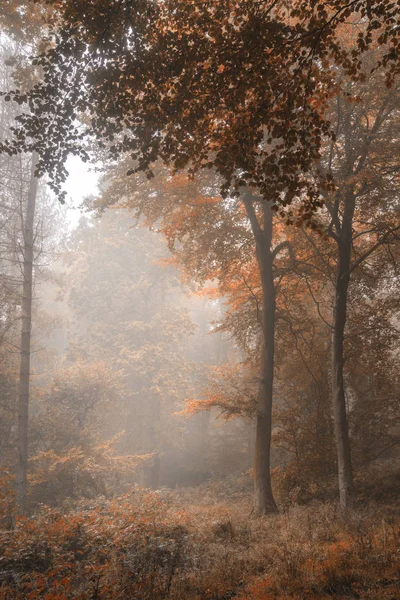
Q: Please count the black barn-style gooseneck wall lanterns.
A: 0